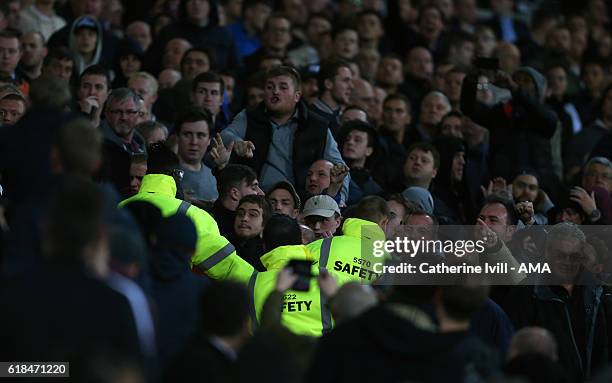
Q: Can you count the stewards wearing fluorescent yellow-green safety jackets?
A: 3